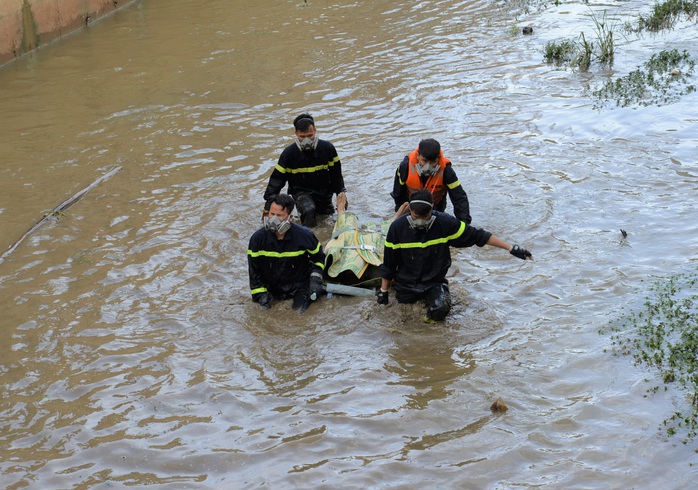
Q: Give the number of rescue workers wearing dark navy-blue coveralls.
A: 4